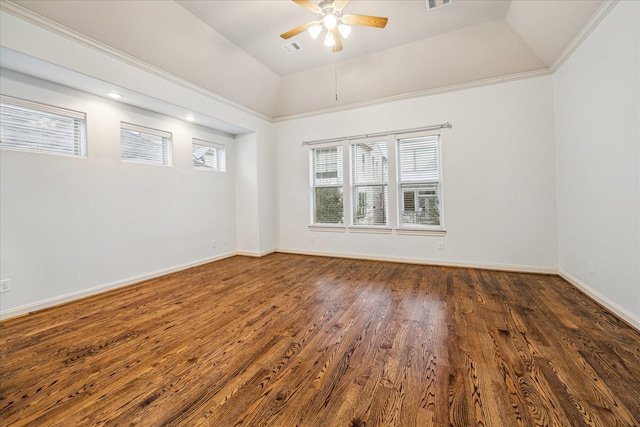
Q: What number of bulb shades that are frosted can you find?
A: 4